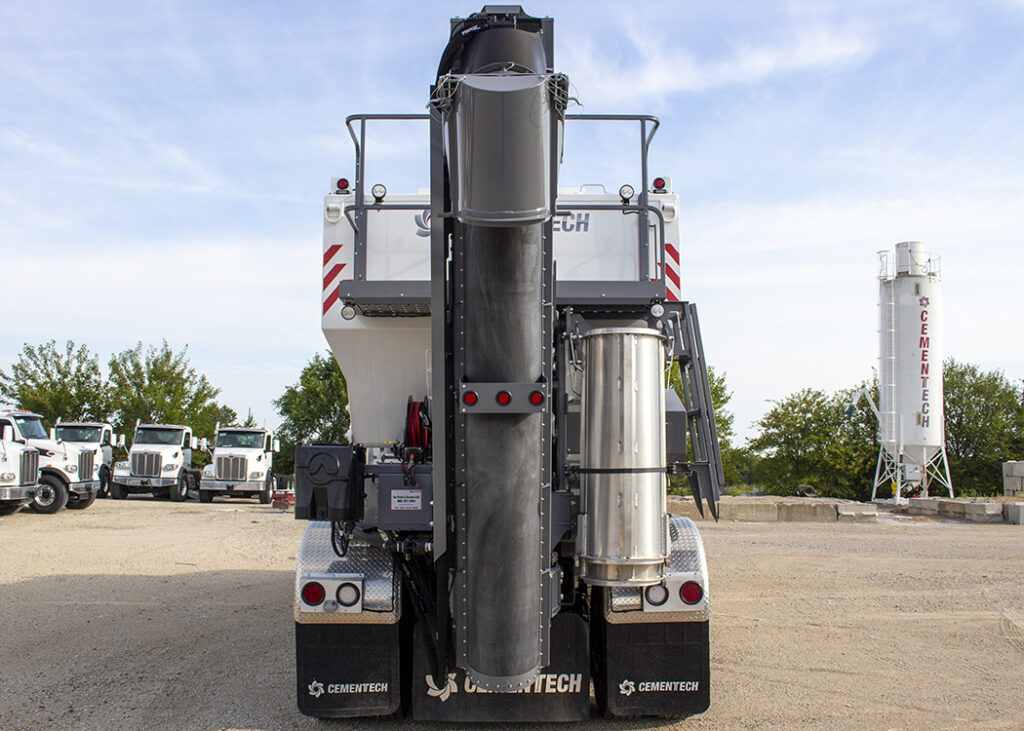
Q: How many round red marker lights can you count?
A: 7